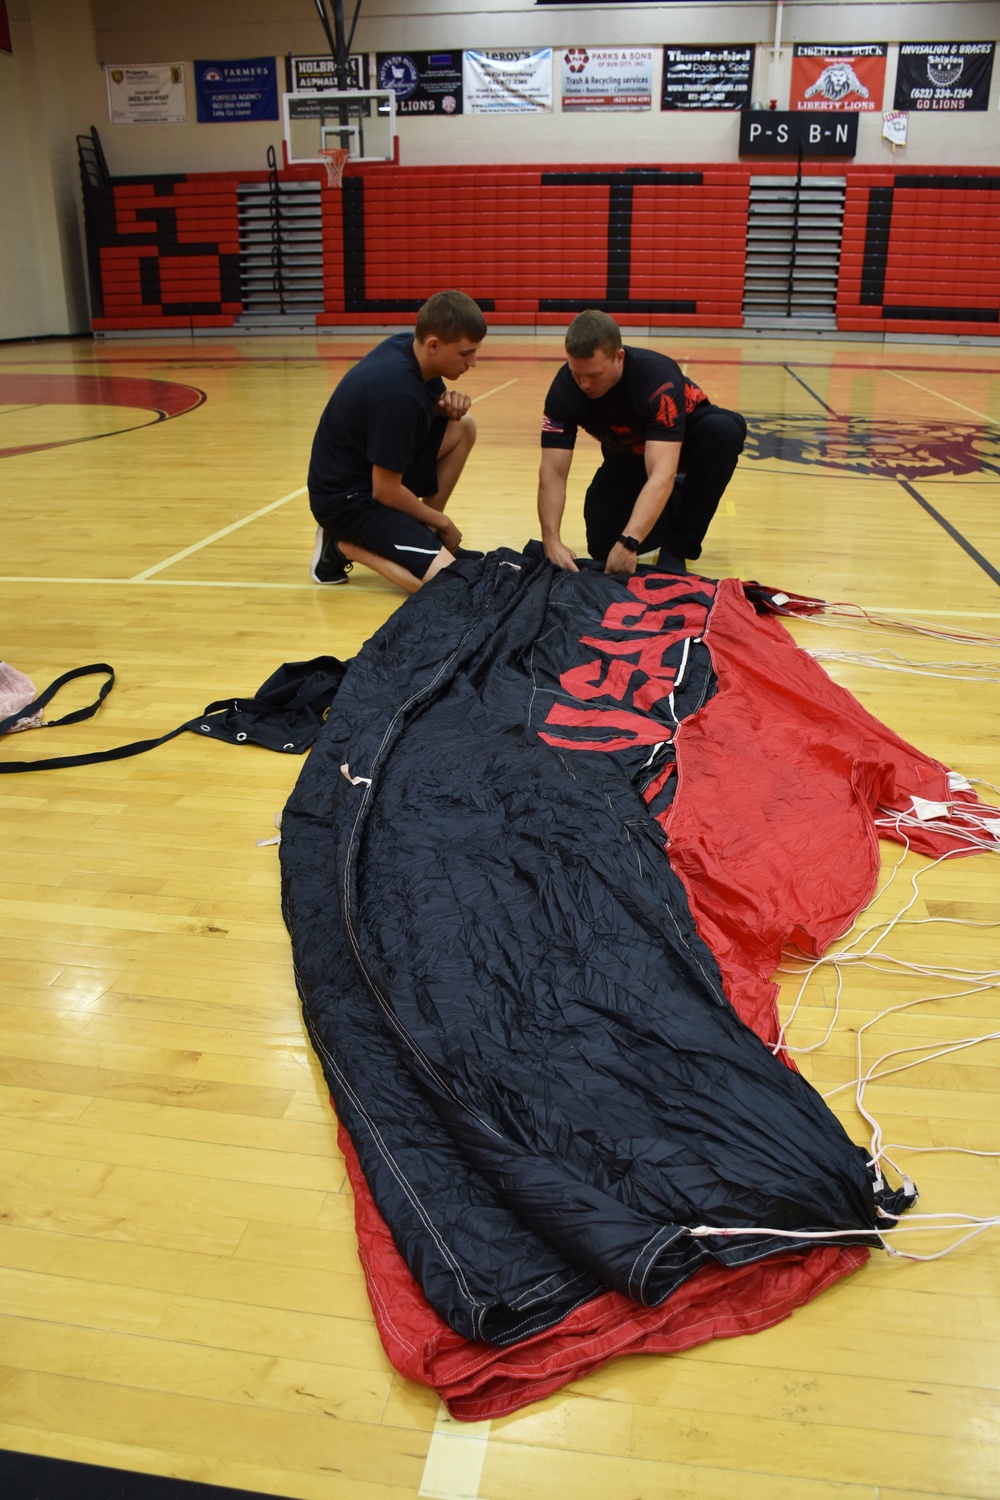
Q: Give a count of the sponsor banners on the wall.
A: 9